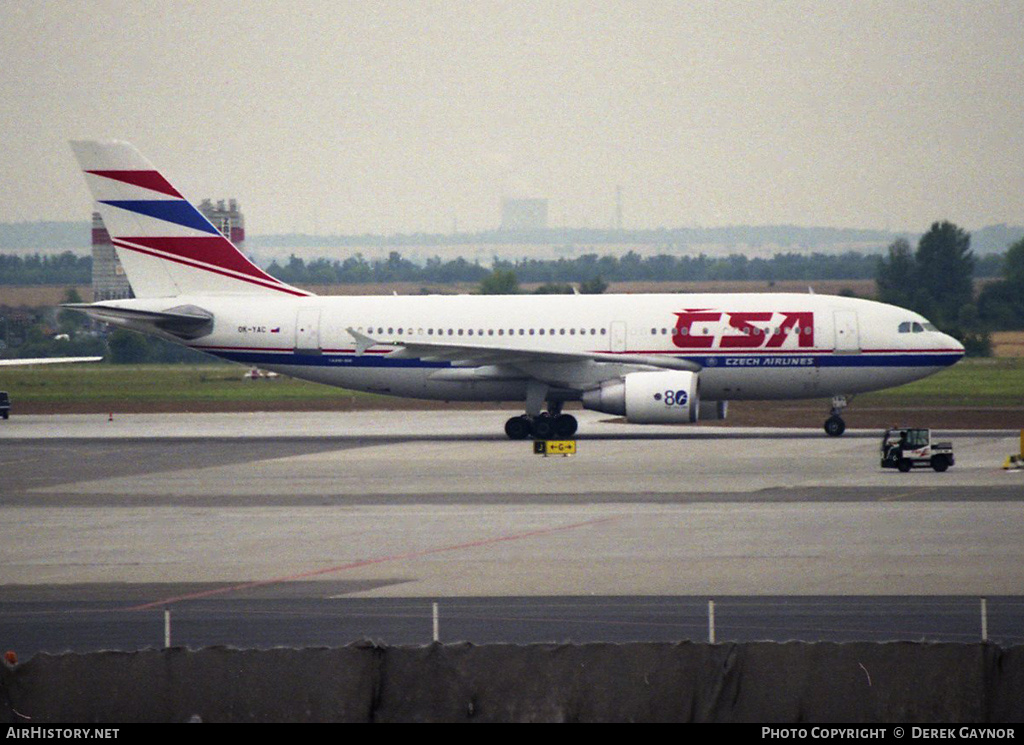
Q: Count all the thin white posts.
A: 4